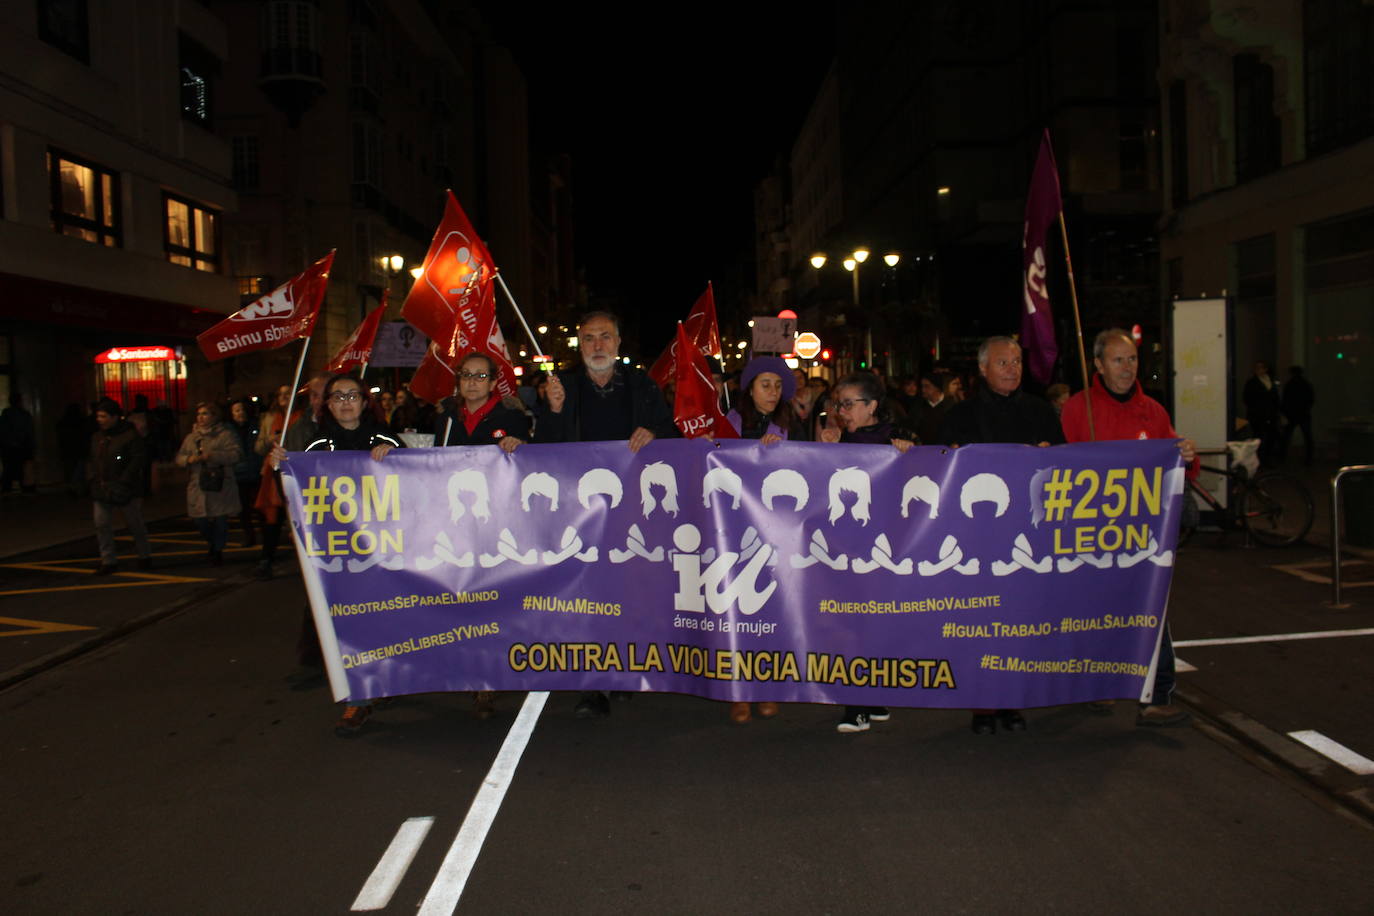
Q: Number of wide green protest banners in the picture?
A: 0